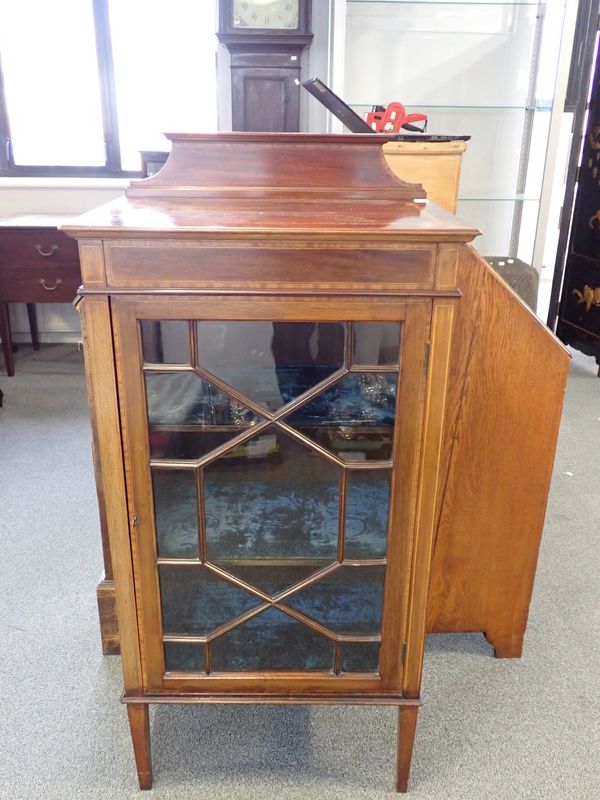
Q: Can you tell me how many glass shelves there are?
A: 3